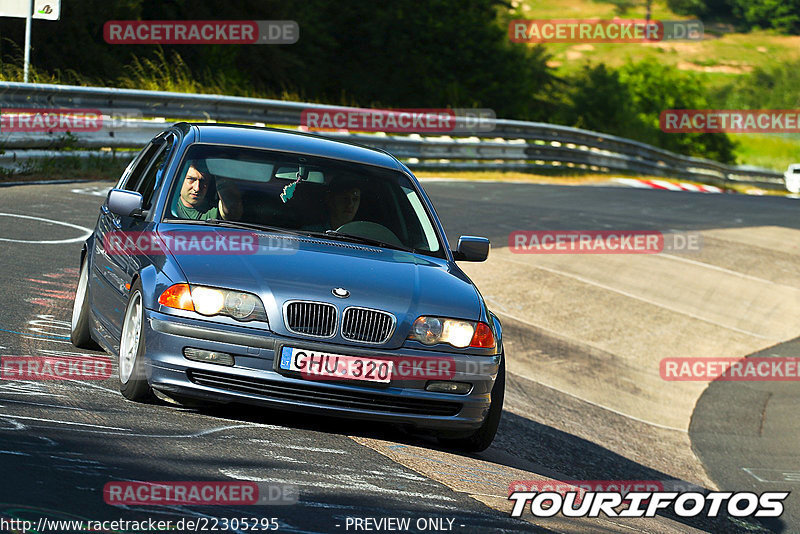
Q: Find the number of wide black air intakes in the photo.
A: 1